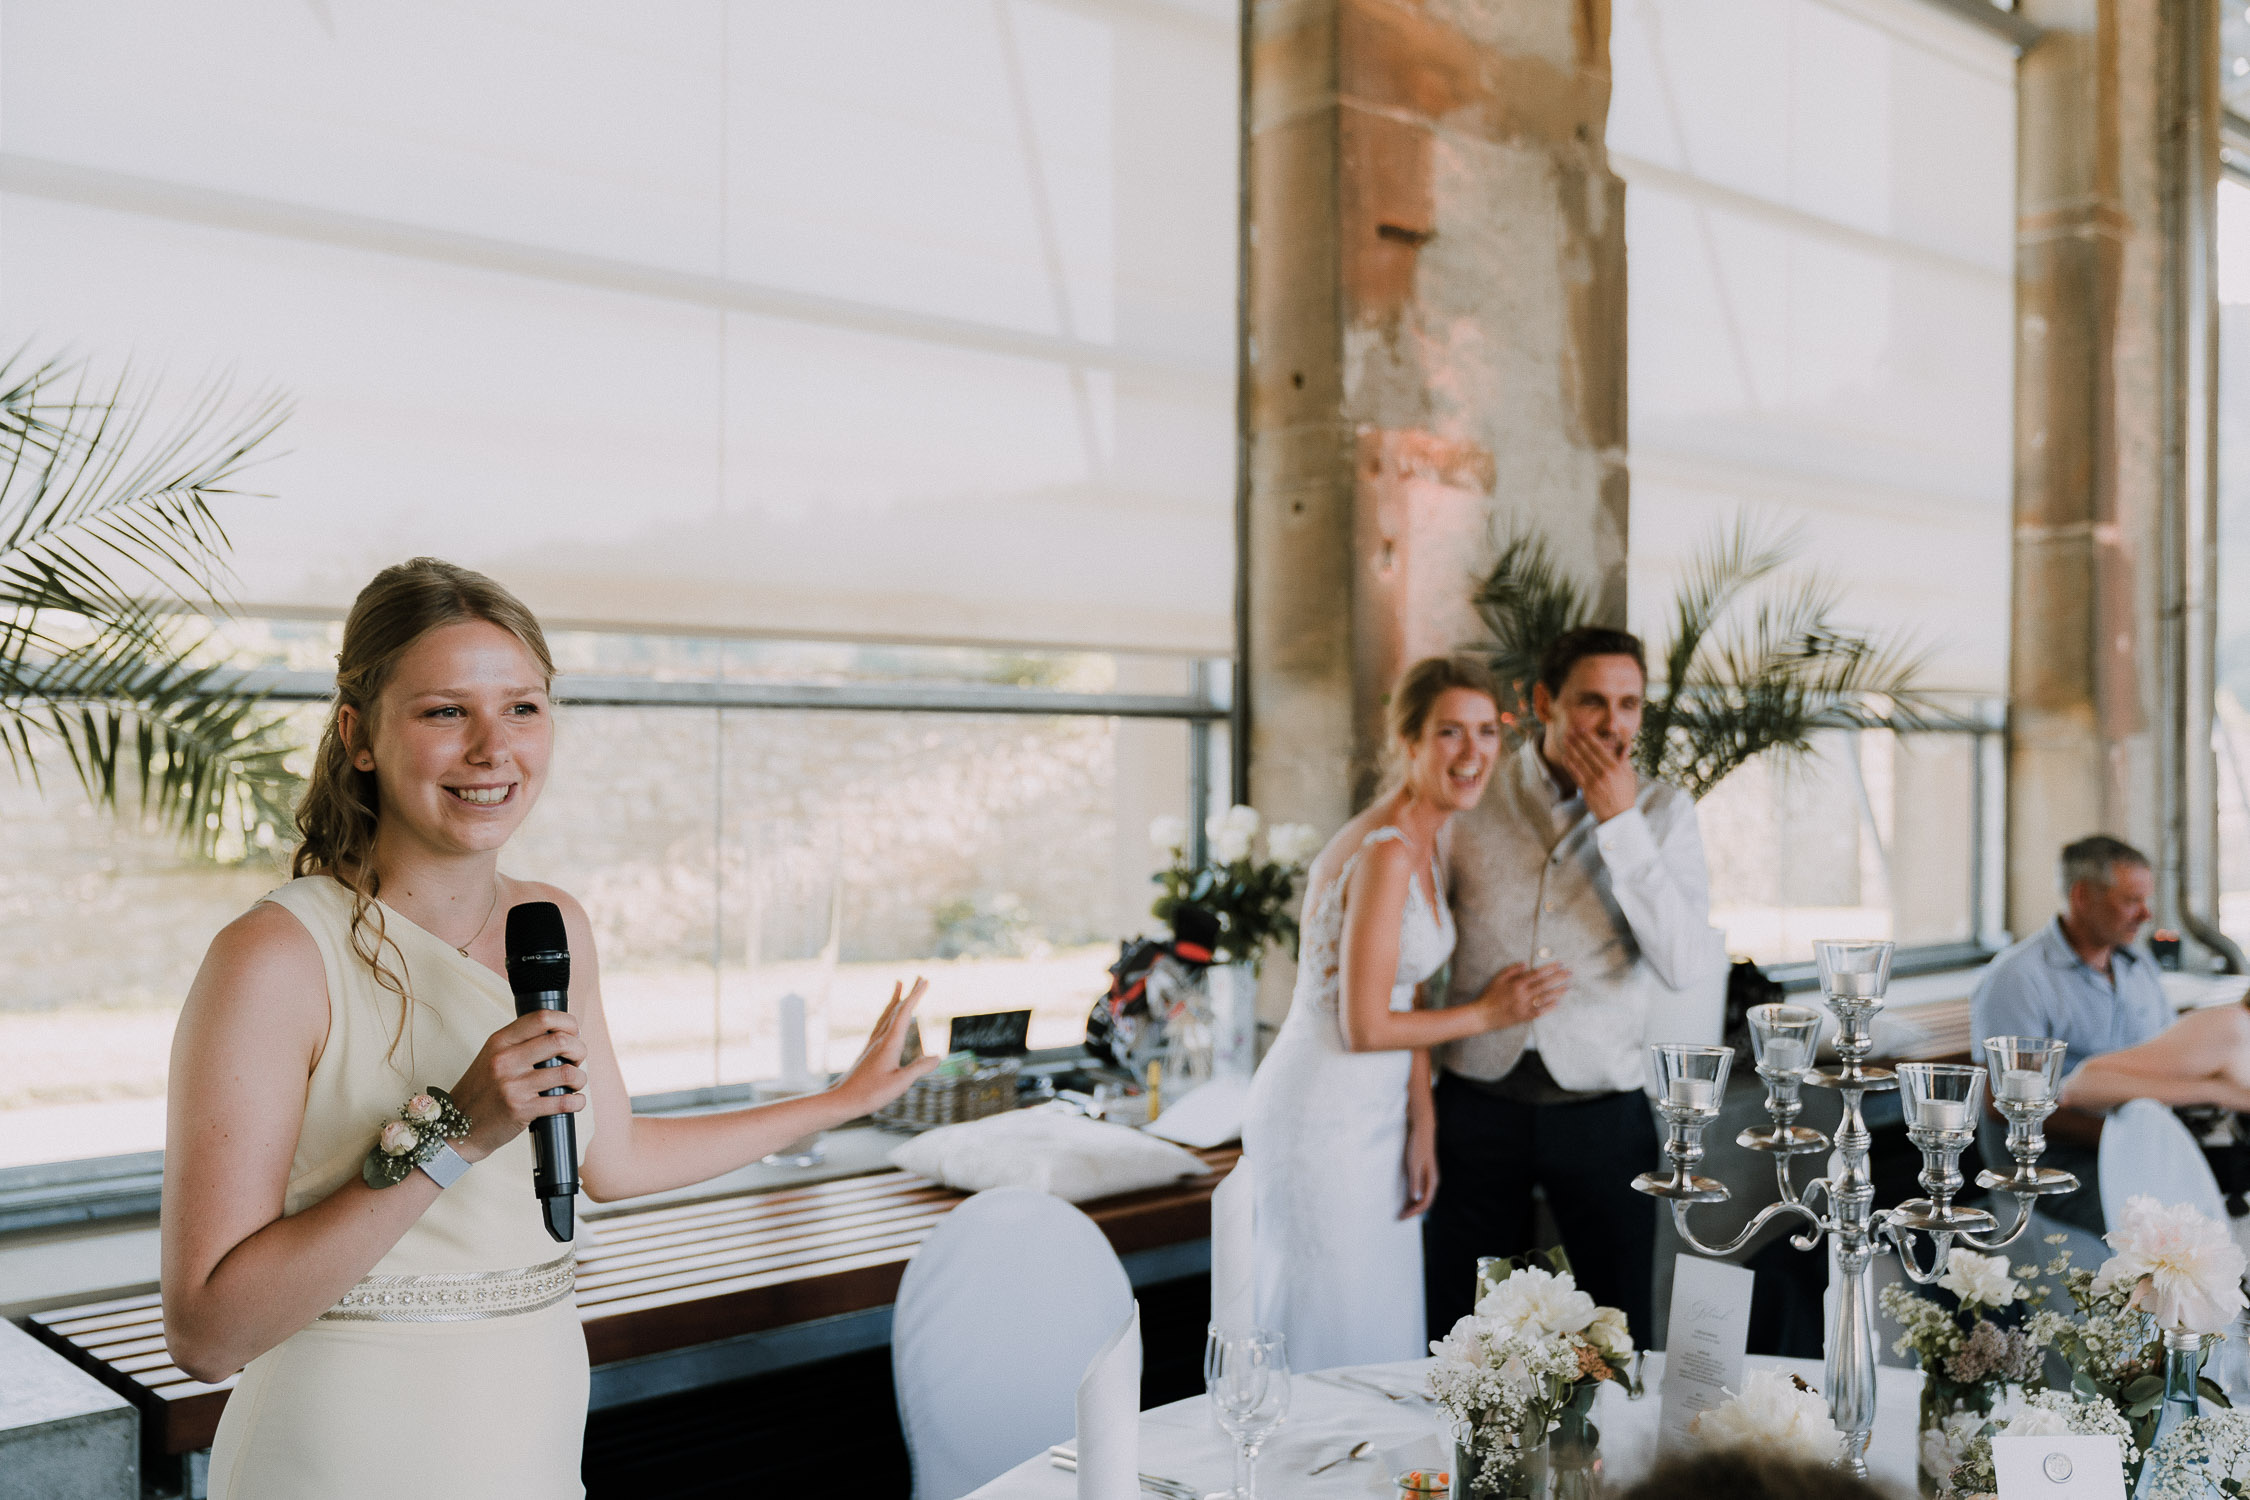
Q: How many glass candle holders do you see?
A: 5